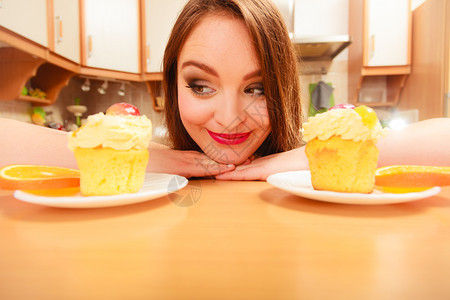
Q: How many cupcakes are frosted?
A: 2